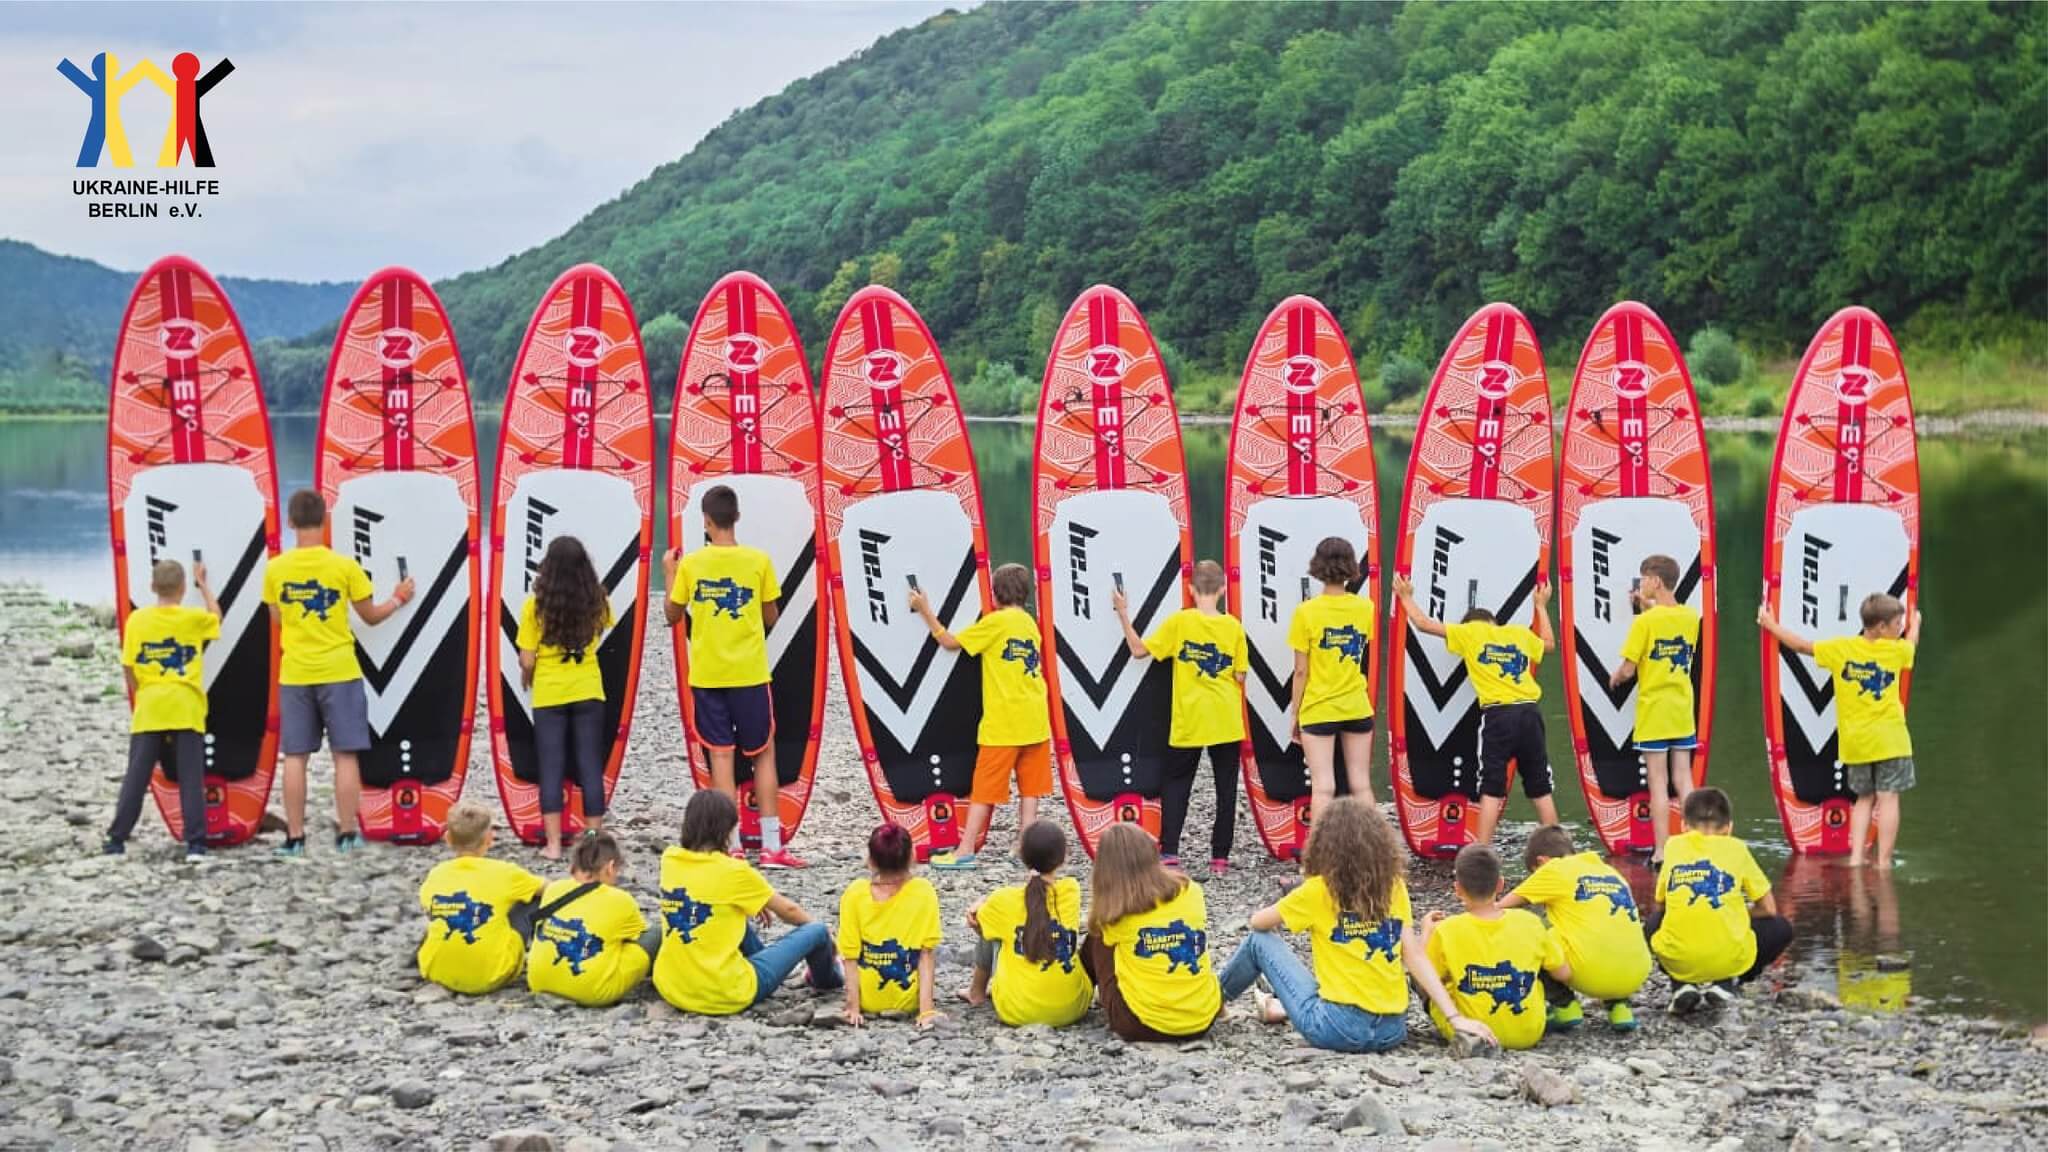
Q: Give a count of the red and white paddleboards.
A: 10